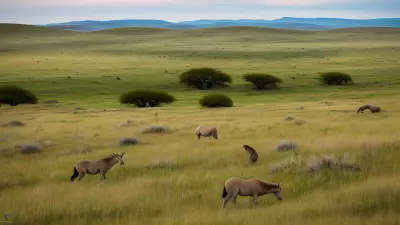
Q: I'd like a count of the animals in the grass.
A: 5